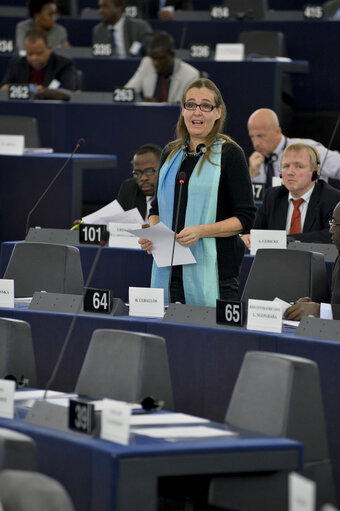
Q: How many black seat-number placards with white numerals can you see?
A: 13